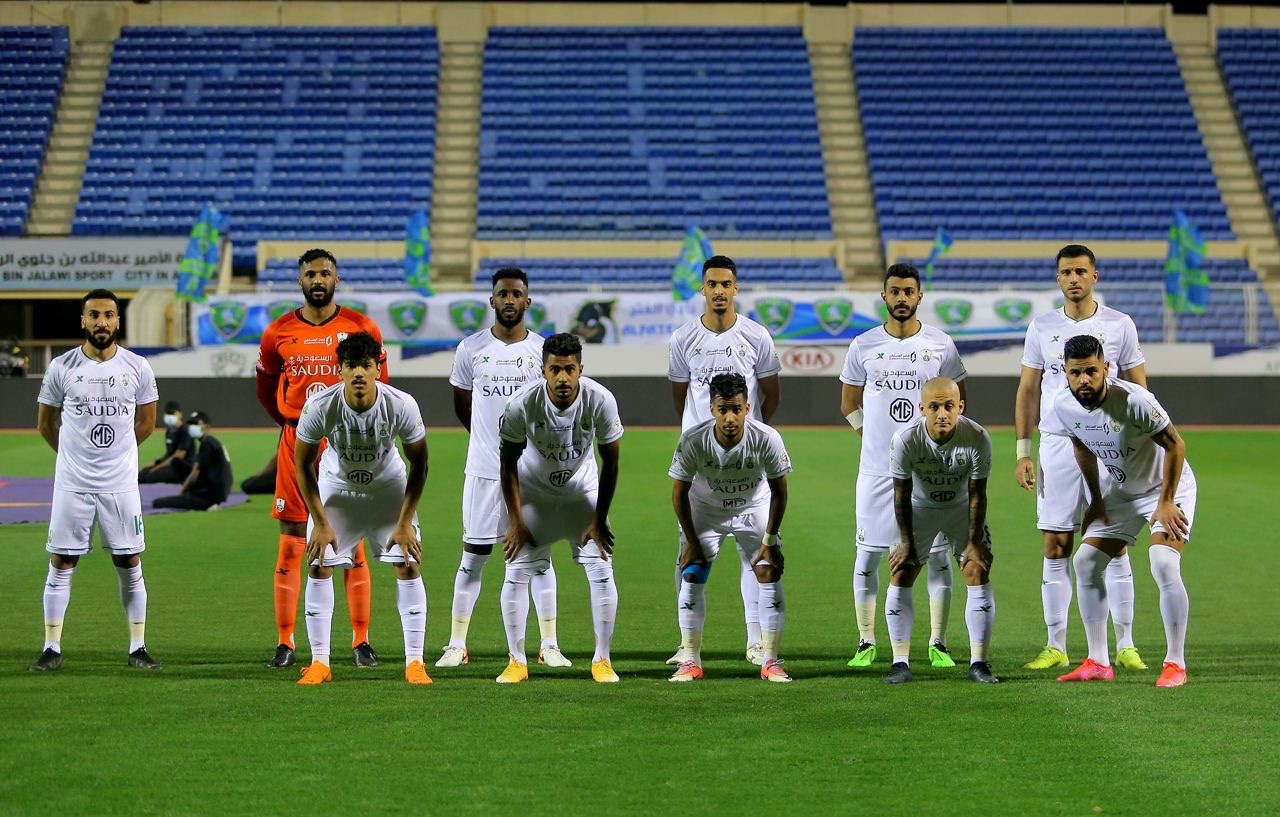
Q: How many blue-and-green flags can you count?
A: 5